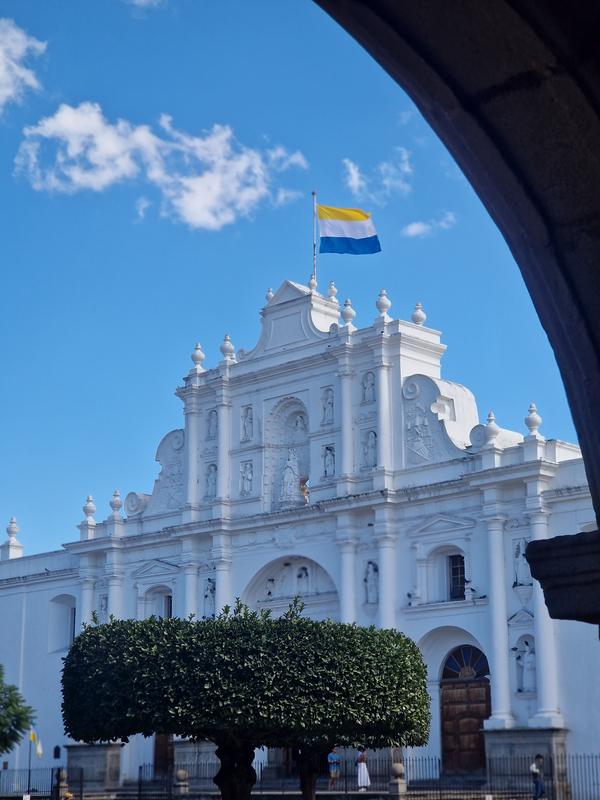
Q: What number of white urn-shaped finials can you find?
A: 13